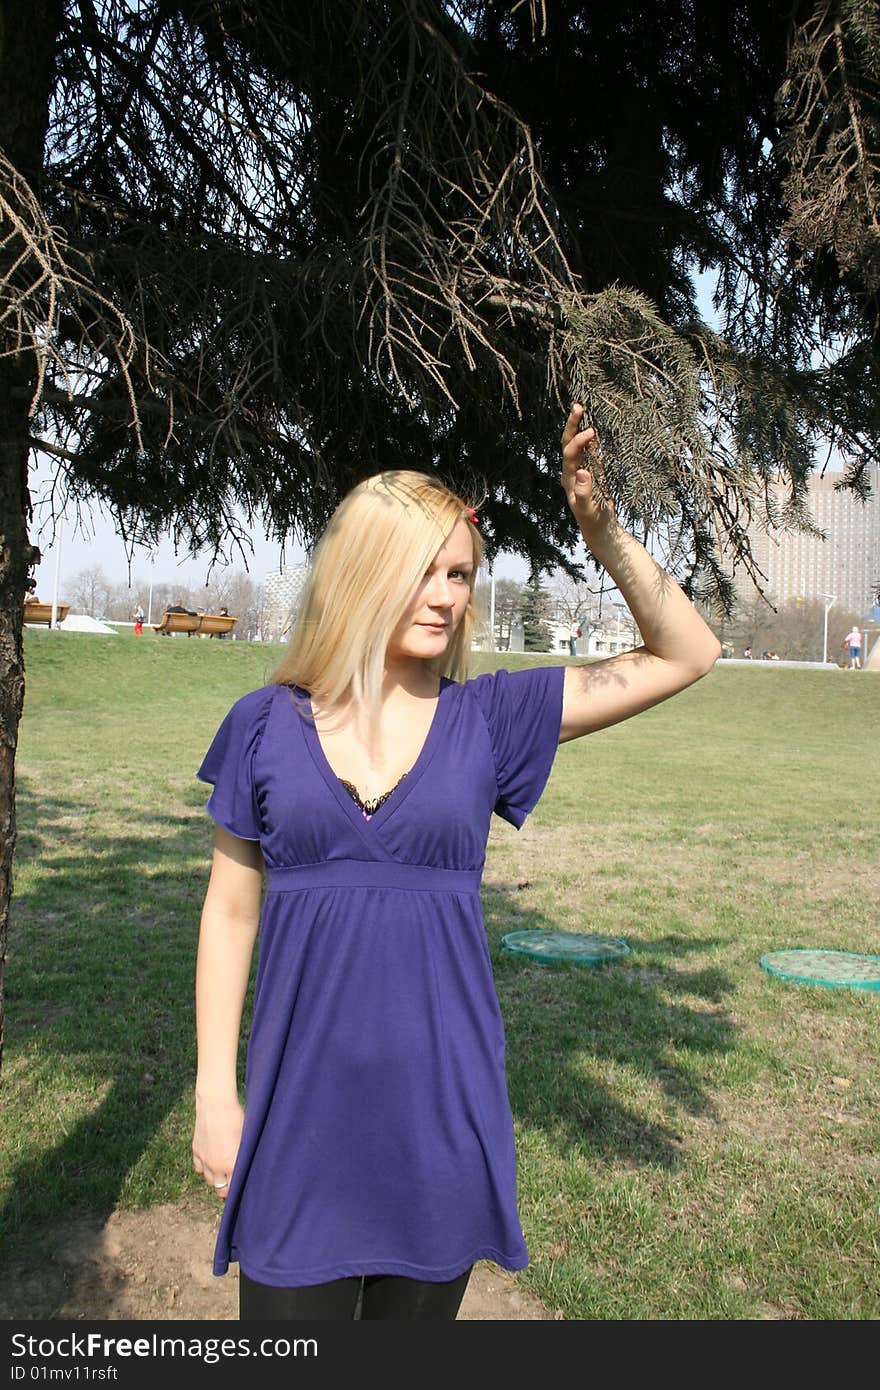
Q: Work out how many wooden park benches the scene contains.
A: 2